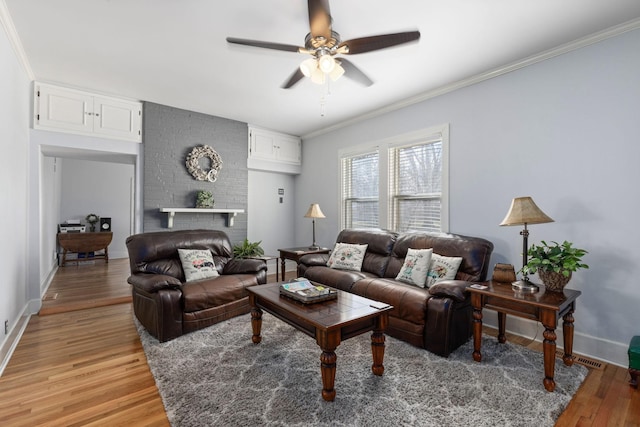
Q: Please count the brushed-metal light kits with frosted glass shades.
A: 1